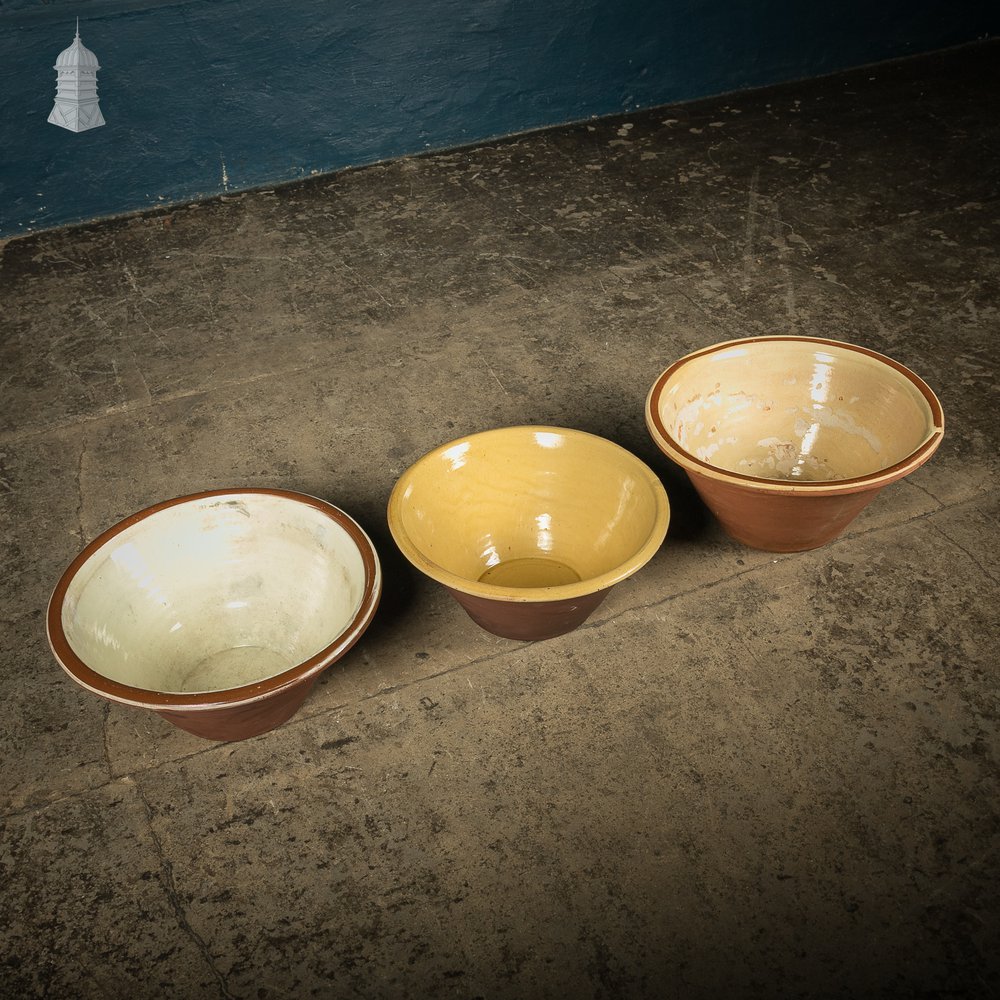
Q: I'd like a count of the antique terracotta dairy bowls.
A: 3